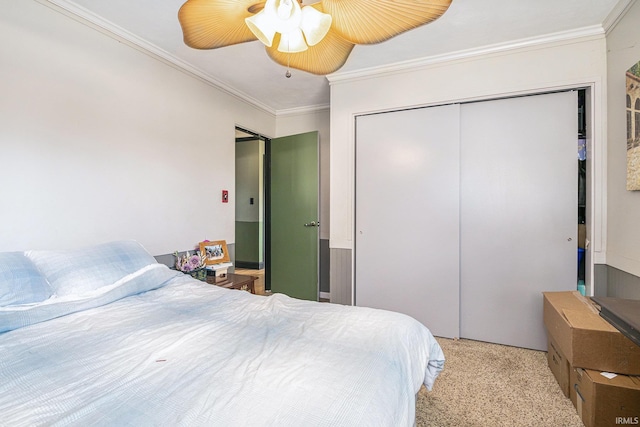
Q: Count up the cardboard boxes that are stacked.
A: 3